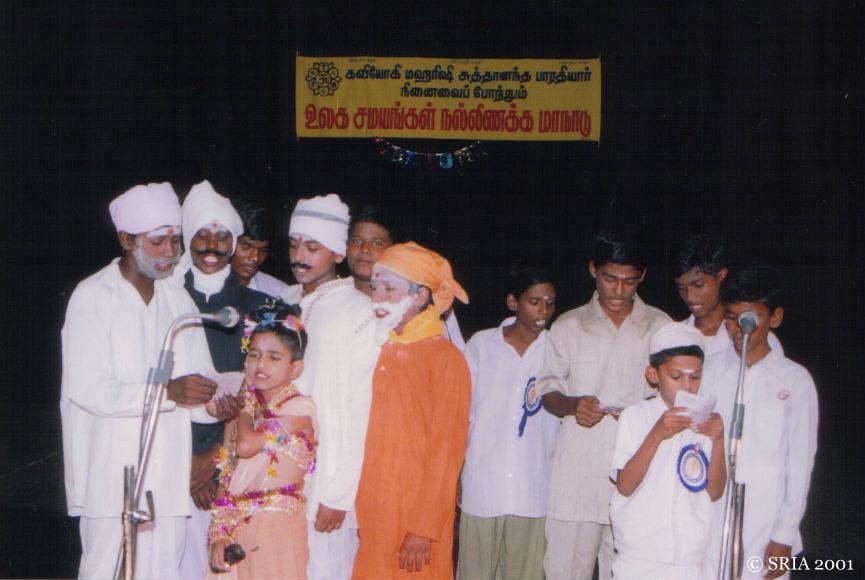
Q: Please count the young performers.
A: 12